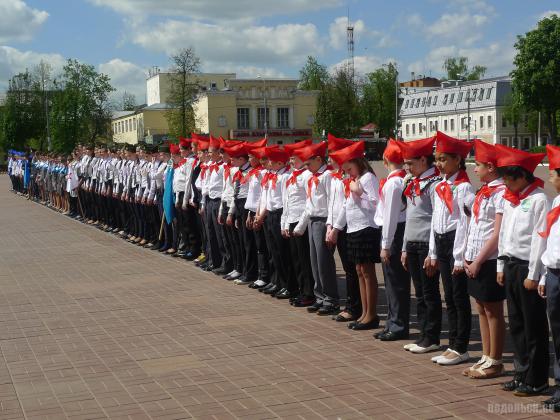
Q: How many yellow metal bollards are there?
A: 0